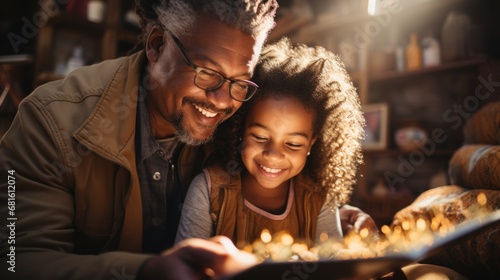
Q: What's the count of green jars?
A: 0